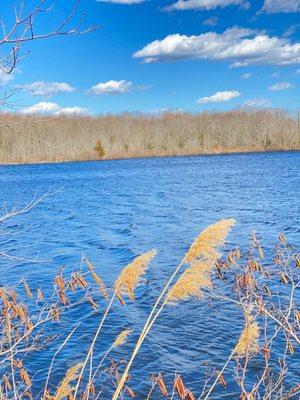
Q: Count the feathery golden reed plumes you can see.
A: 6